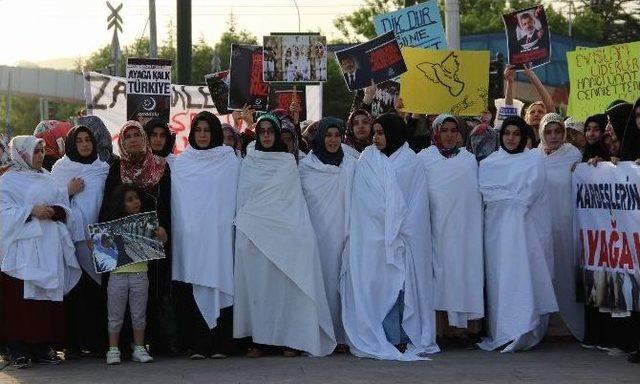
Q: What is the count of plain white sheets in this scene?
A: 9